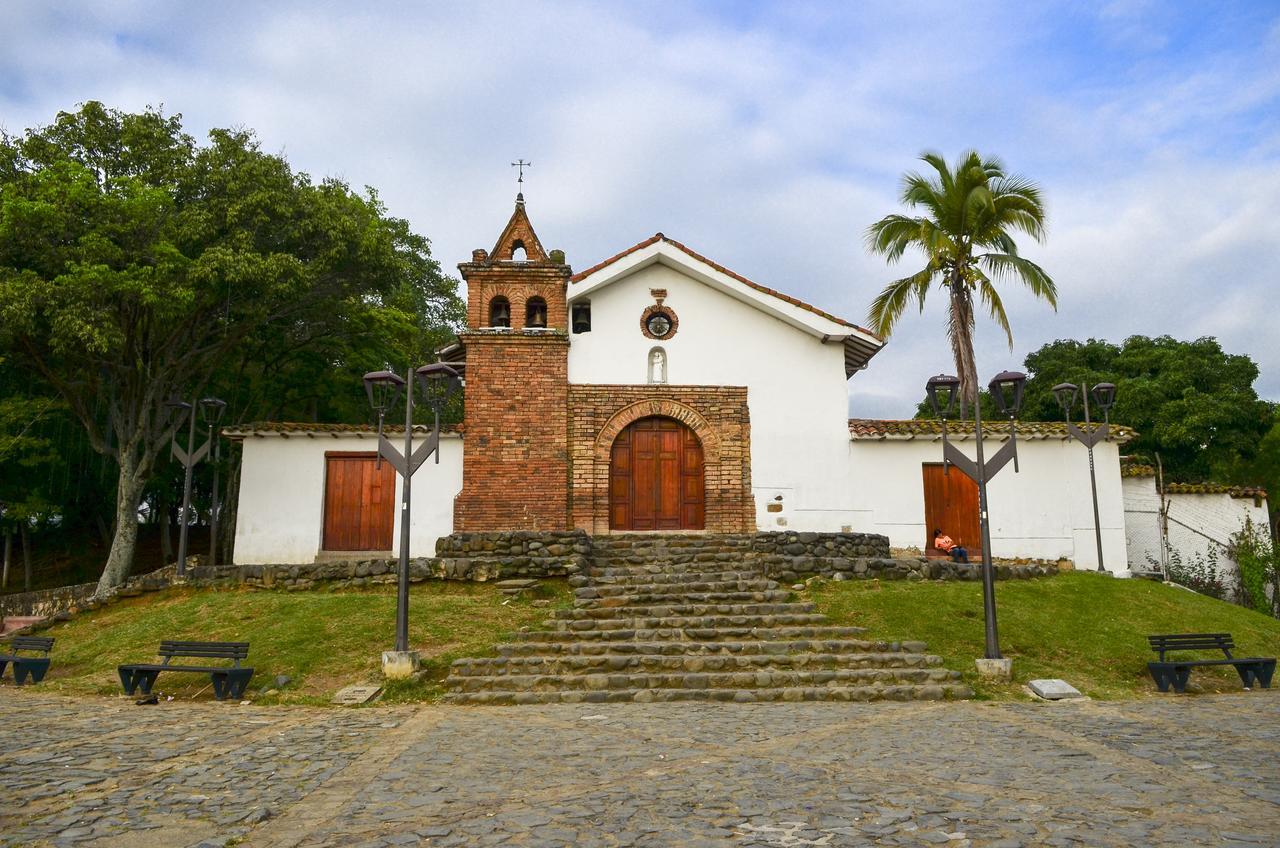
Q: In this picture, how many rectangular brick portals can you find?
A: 1